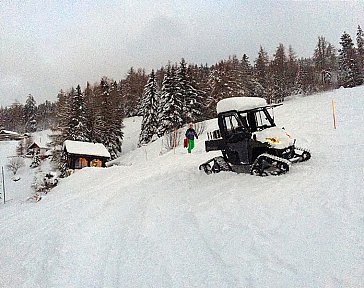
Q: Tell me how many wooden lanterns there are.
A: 0